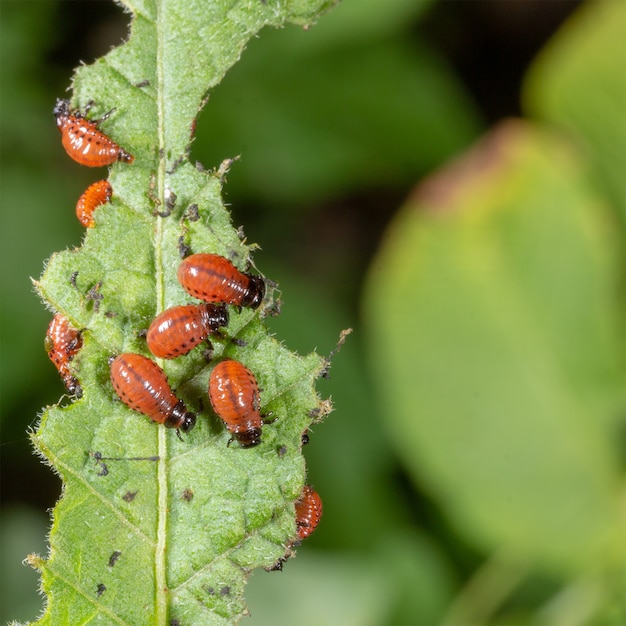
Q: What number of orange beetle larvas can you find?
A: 8